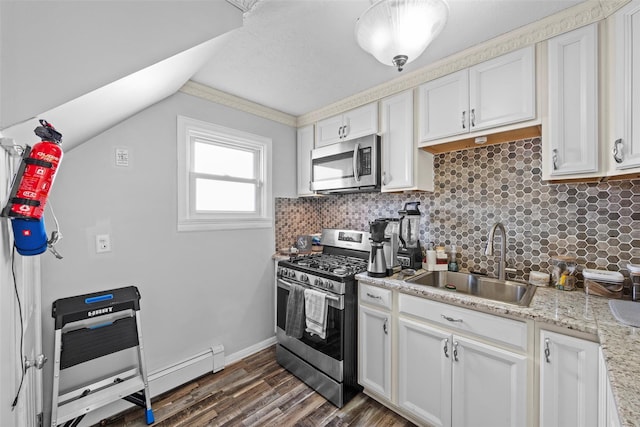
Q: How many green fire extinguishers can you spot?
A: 0